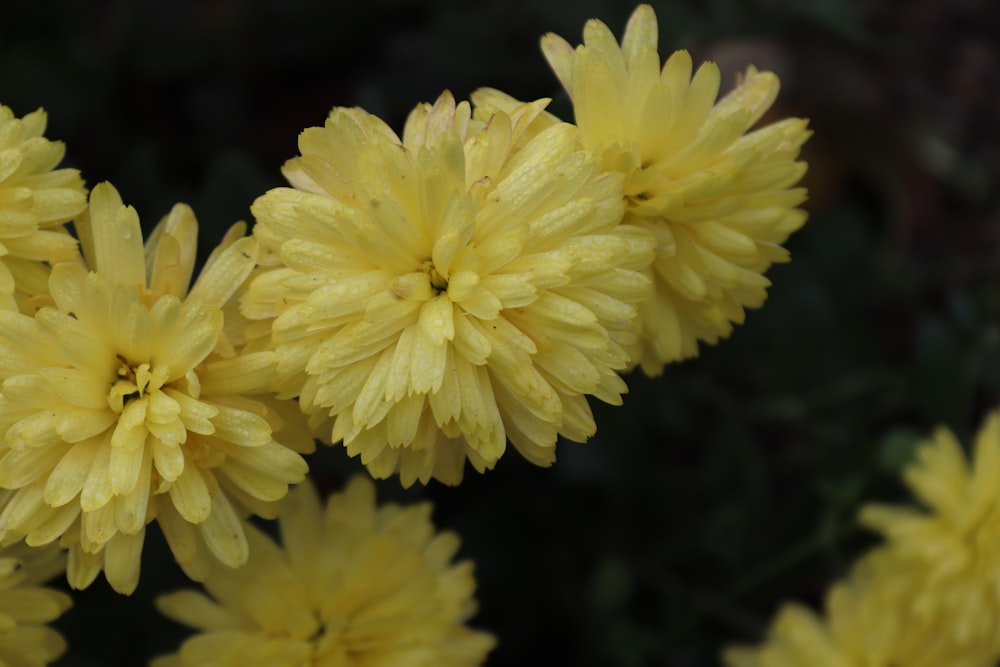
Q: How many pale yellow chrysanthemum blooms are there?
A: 8